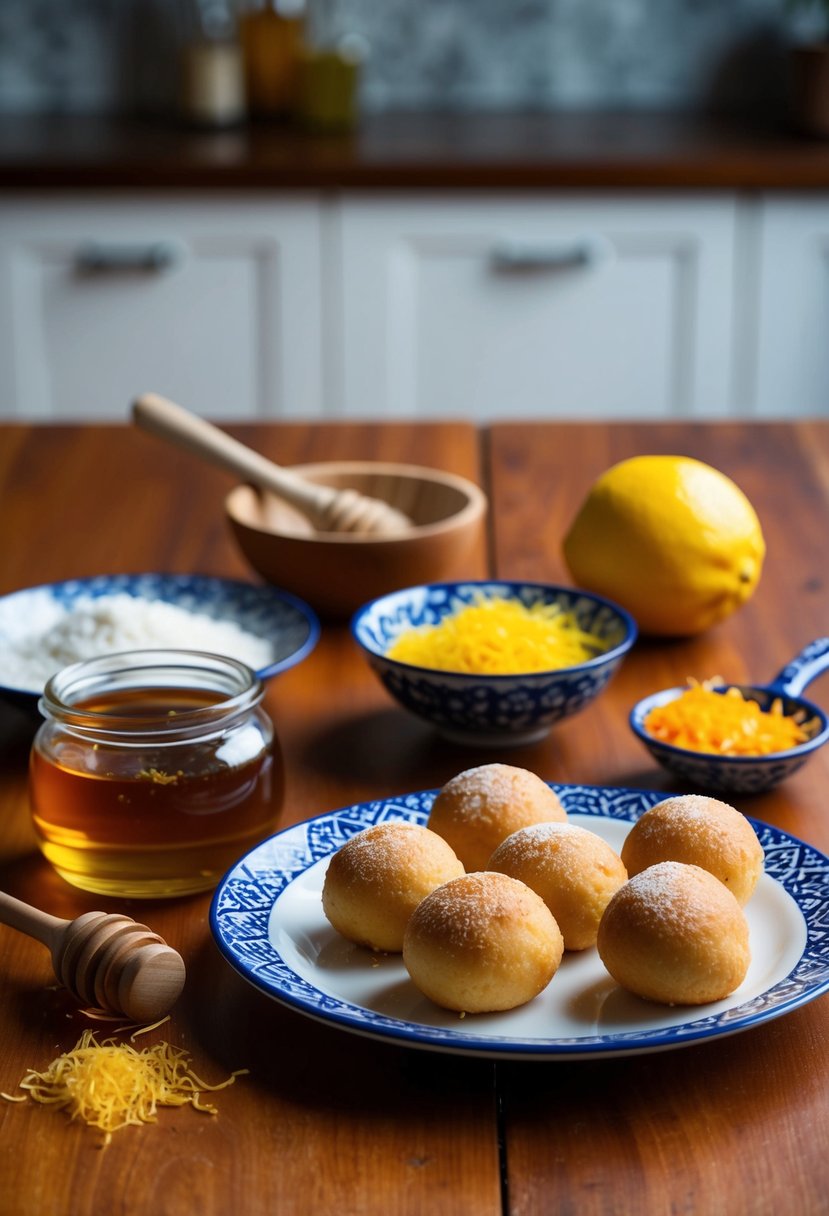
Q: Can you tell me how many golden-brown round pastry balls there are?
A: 6